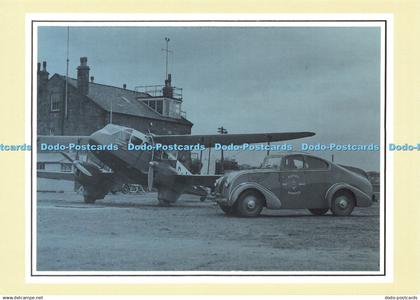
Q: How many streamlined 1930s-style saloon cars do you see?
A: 1